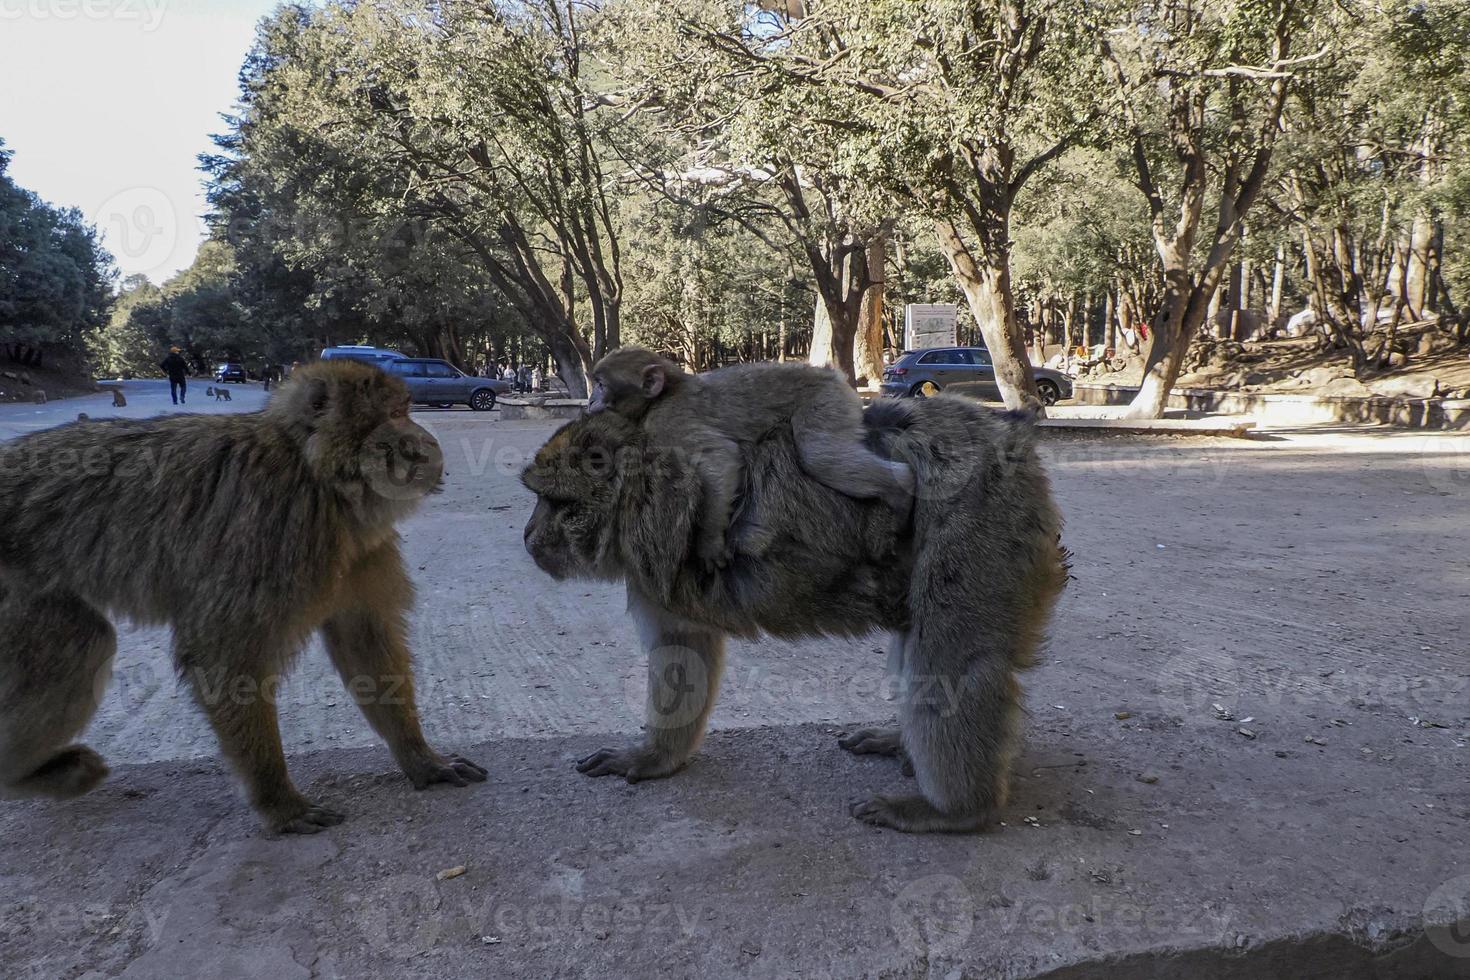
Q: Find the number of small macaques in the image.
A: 1